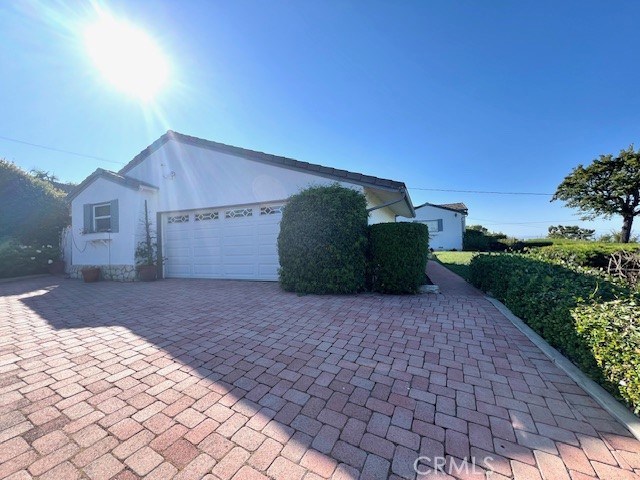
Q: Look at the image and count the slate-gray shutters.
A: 3